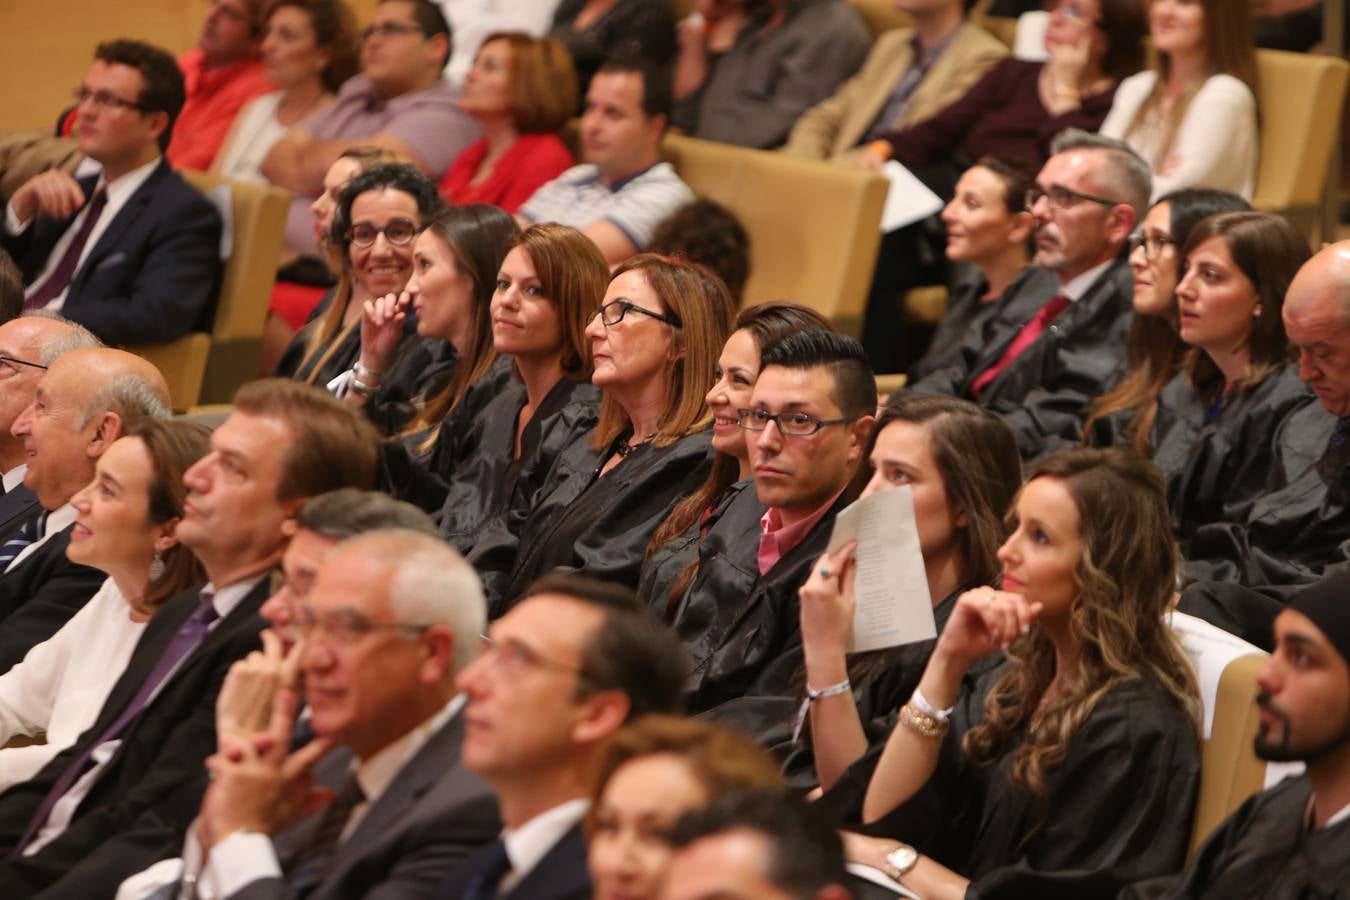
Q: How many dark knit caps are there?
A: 1